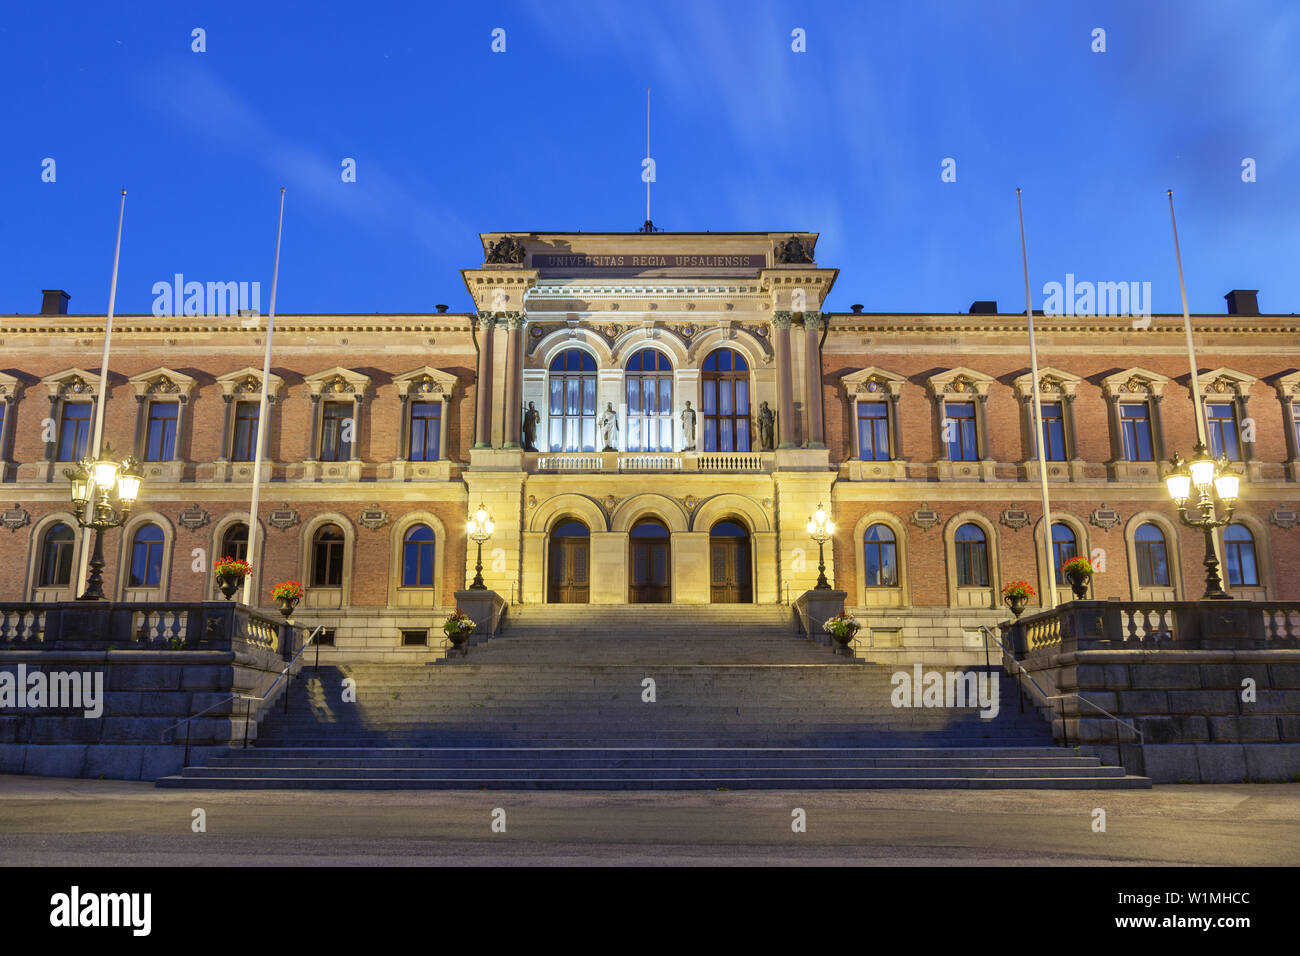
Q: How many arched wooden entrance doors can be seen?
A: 3